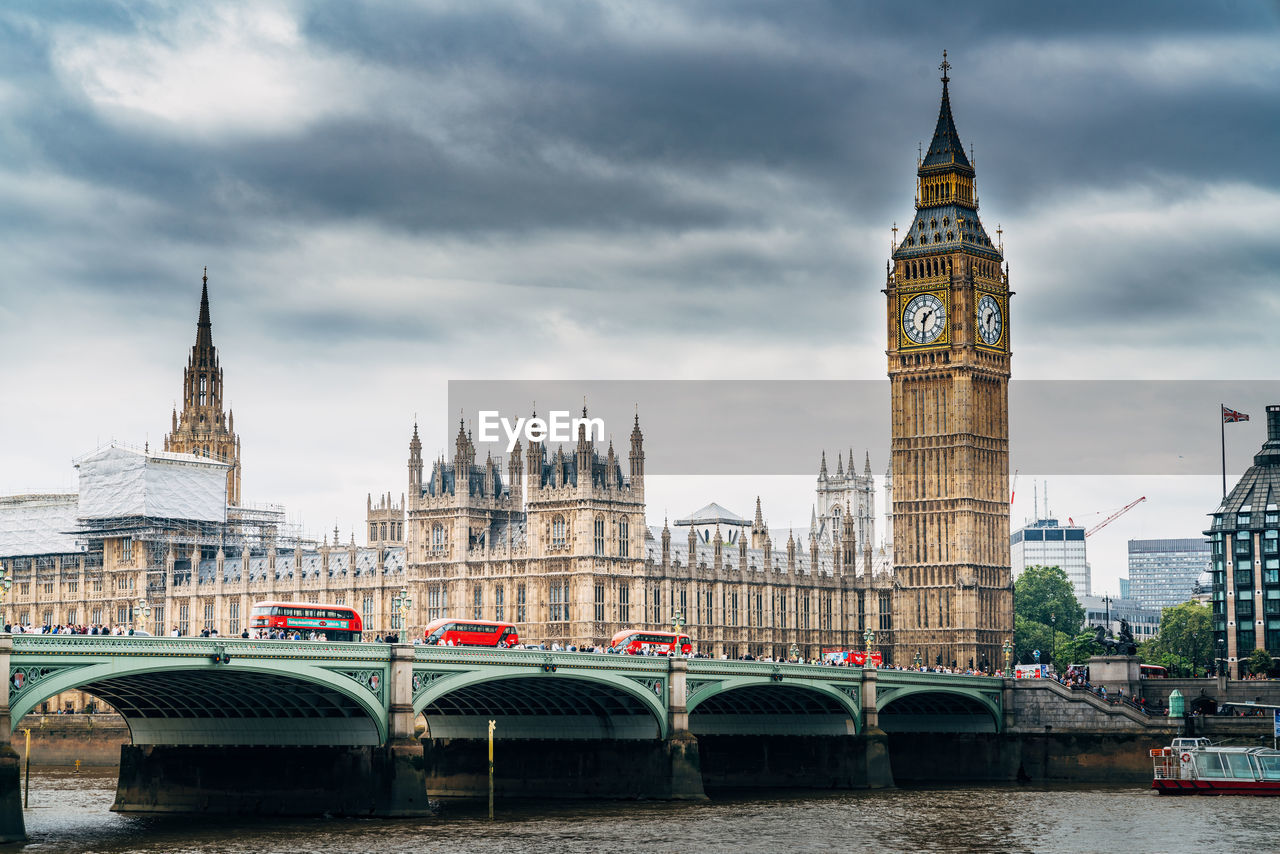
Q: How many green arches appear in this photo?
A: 4